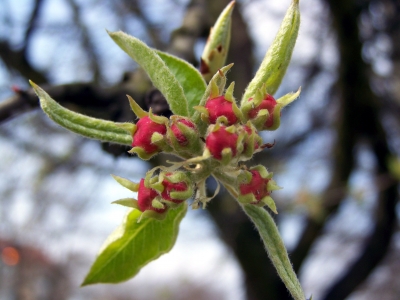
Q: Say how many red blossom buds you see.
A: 9